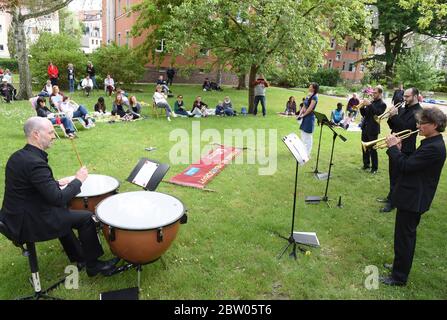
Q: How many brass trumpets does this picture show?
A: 3